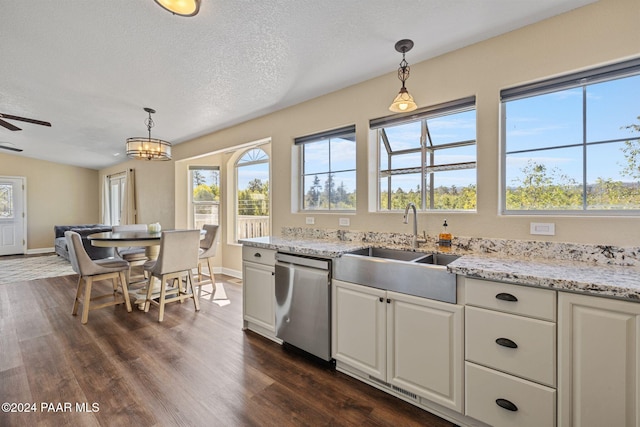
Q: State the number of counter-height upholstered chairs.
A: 4